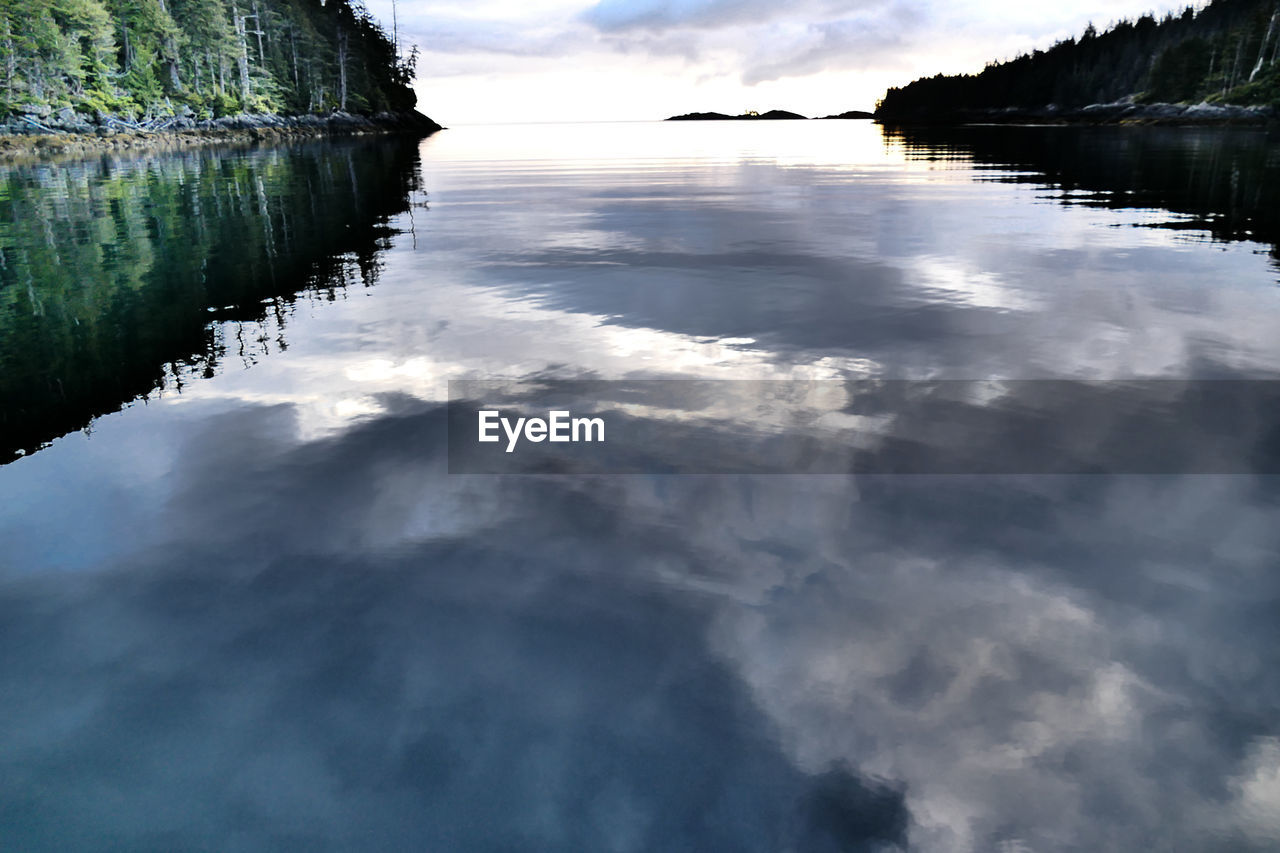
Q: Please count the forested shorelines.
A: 2